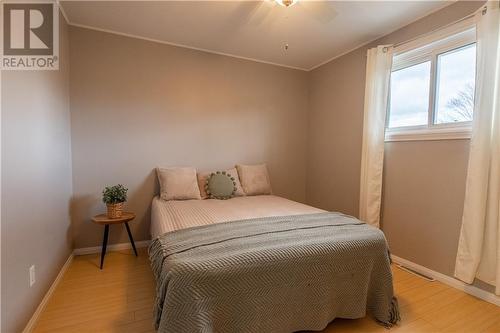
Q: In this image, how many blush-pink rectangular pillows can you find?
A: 3